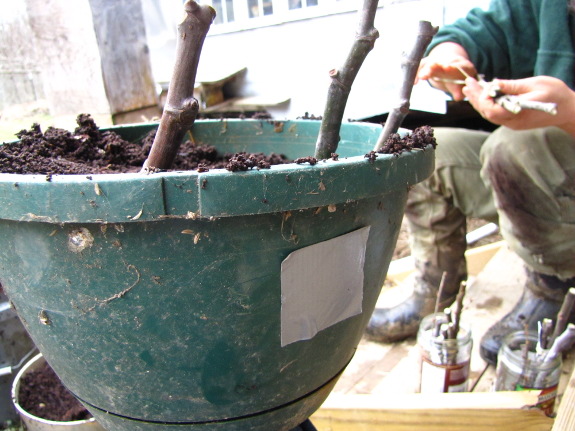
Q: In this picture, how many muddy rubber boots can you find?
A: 2